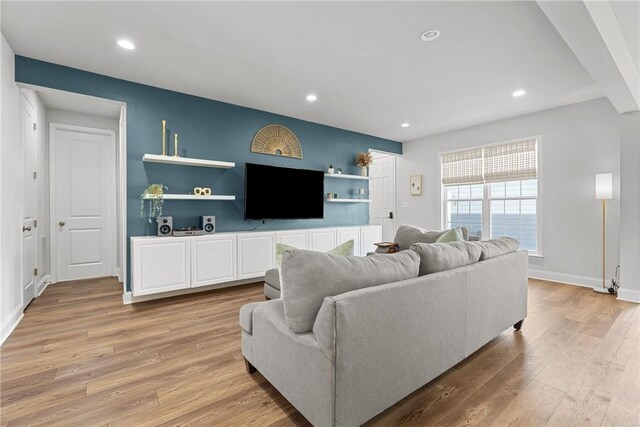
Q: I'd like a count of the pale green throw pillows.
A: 2